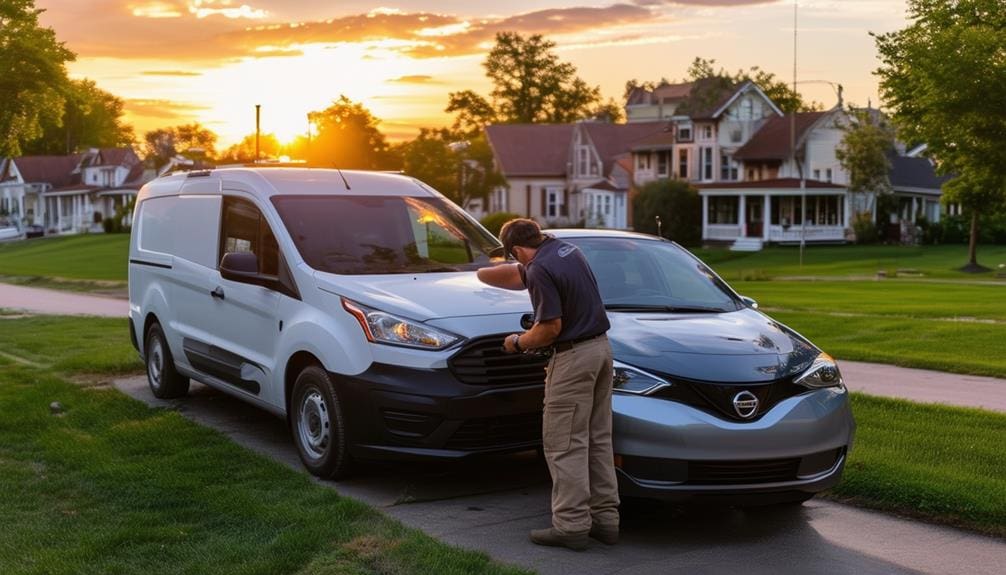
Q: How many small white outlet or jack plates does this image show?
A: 0